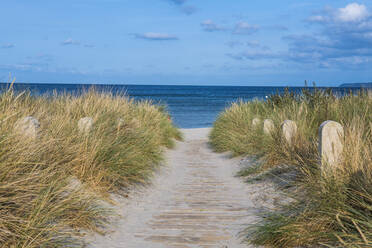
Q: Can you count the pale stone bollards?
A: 6